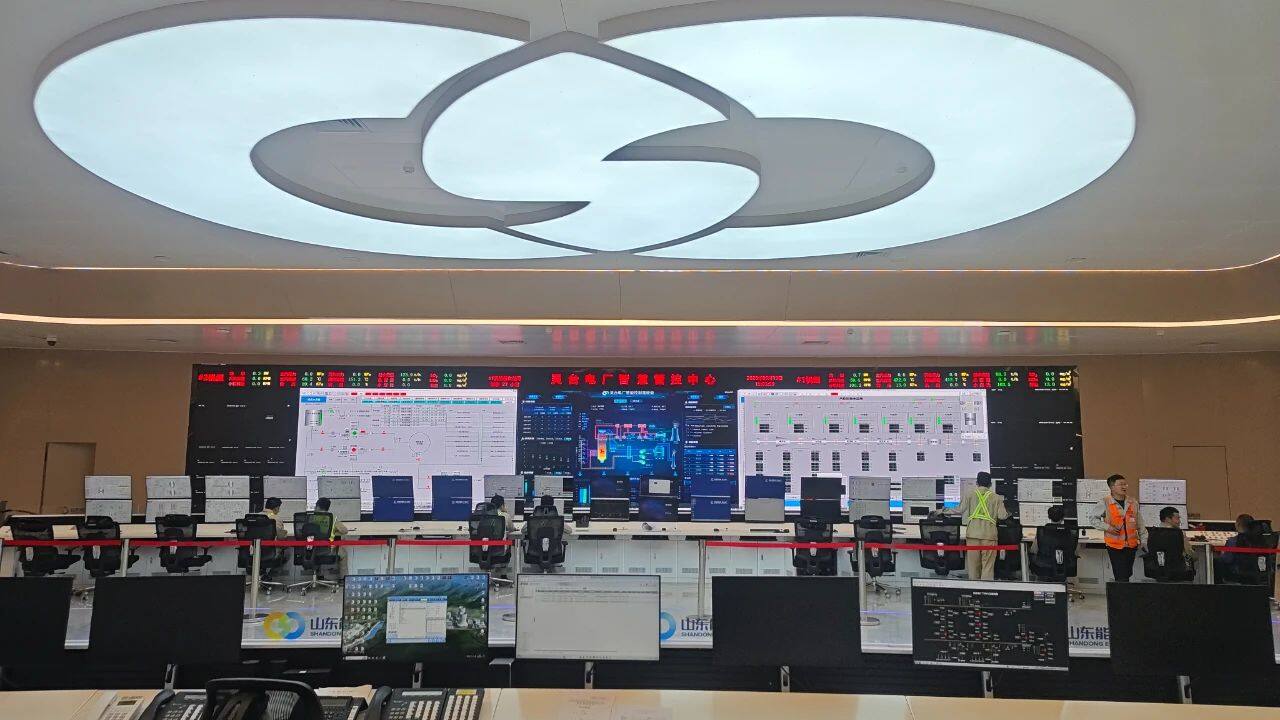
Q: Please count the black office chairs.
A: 15